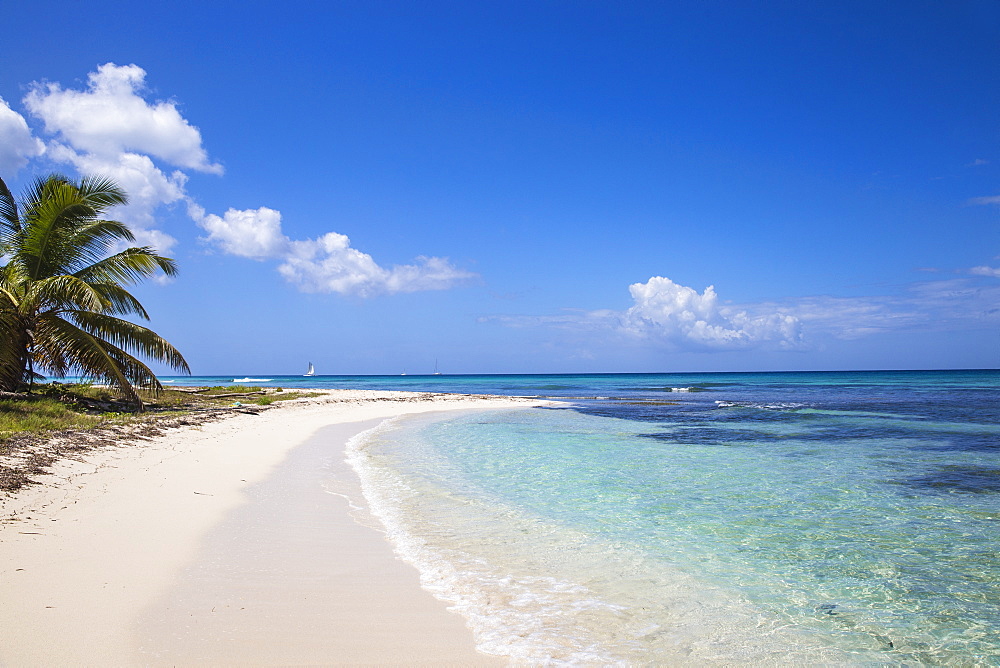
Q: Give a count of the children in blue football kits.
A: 0